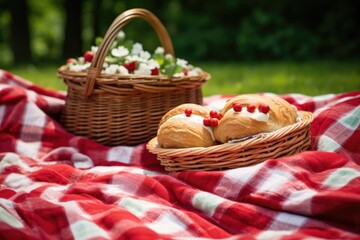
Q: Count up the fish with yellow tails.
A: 0